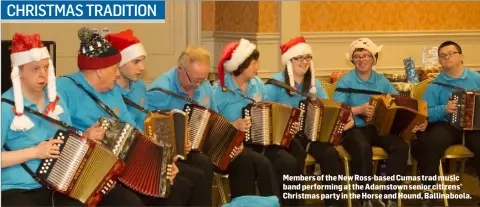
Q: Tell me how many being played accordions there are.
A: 8